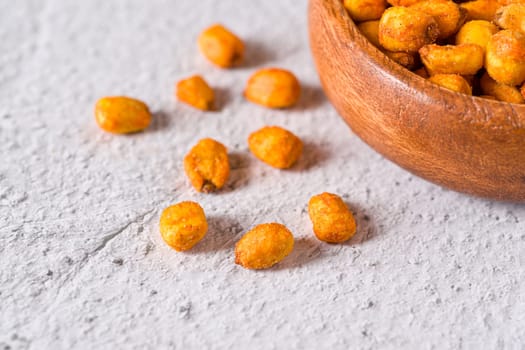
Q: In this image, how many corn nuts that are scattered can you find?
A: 9